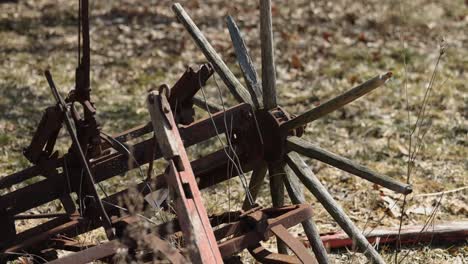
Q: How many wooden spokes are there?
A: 10